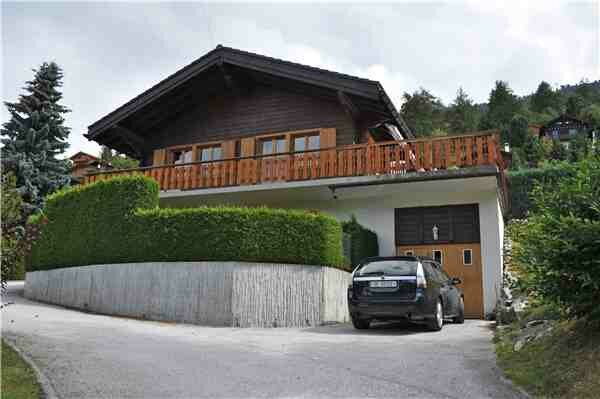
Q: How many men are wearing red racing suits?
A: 0